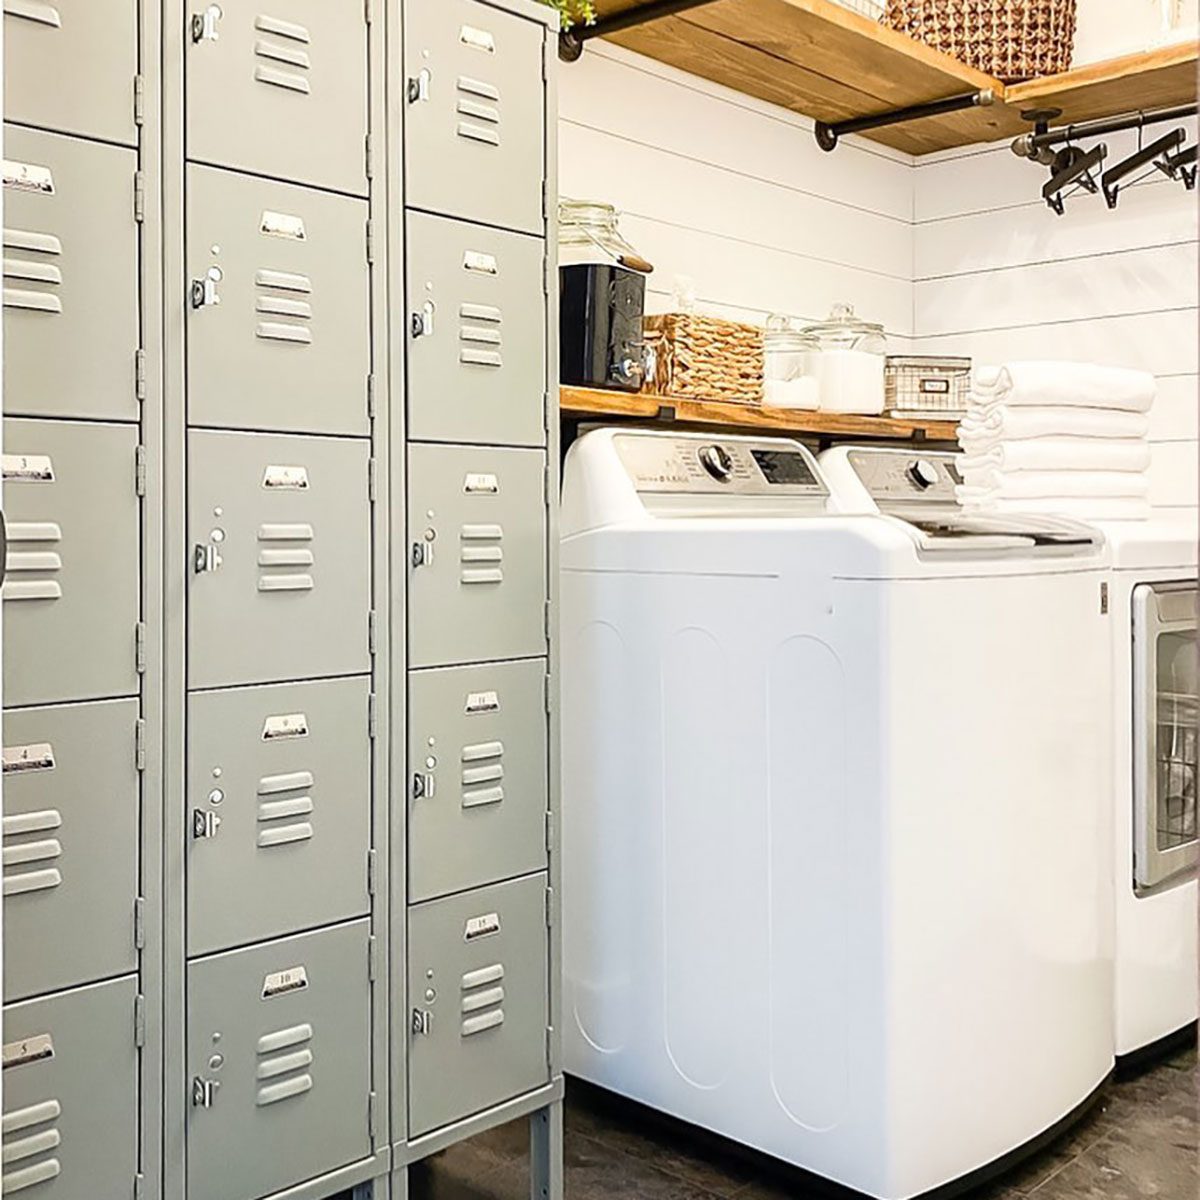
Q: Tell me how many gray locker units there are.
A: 15